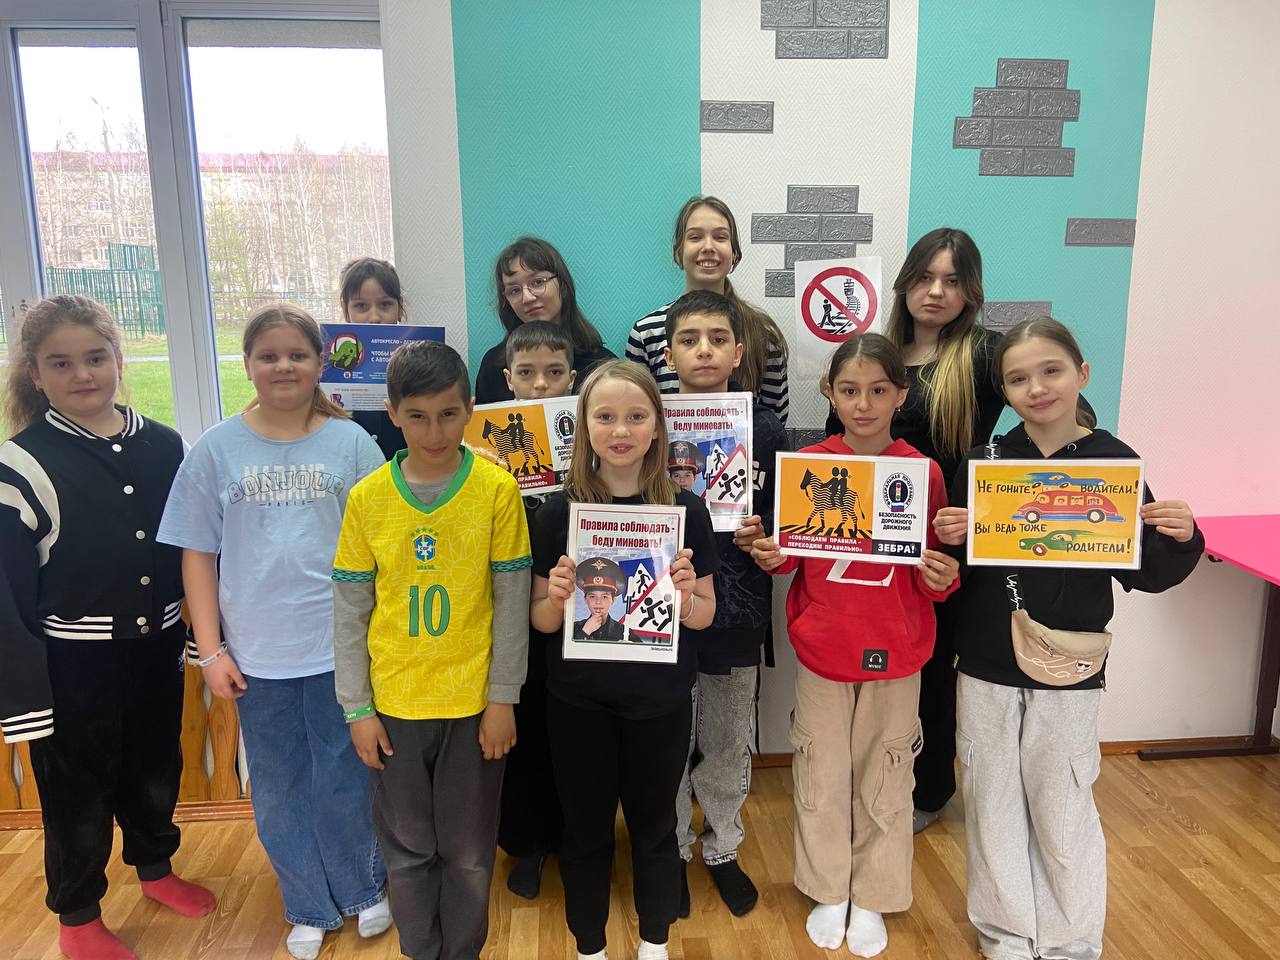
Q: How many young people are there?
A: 12